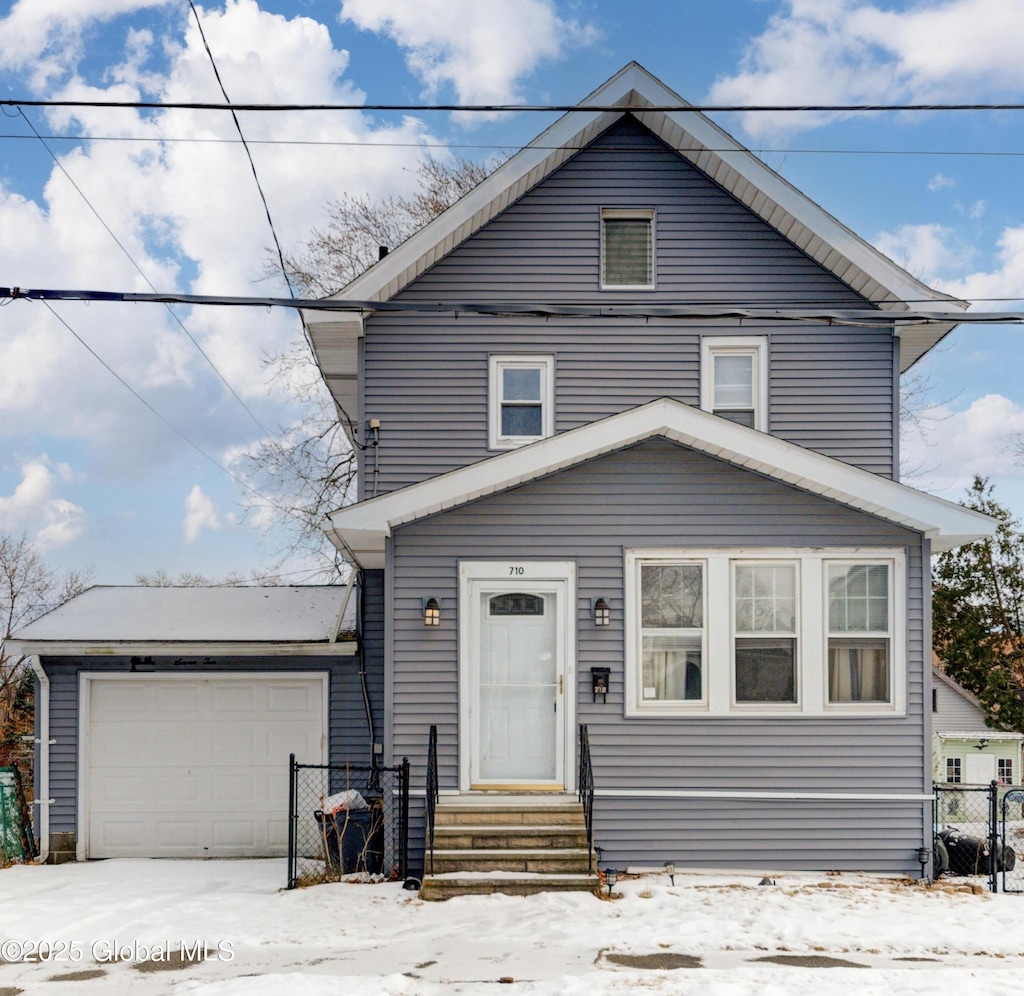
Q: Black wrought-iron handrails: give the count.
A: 2